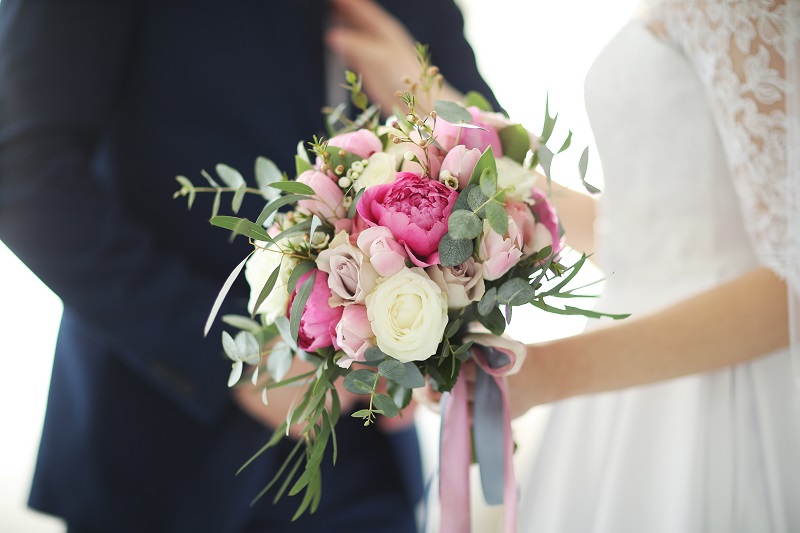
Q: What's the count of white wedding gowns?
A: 1